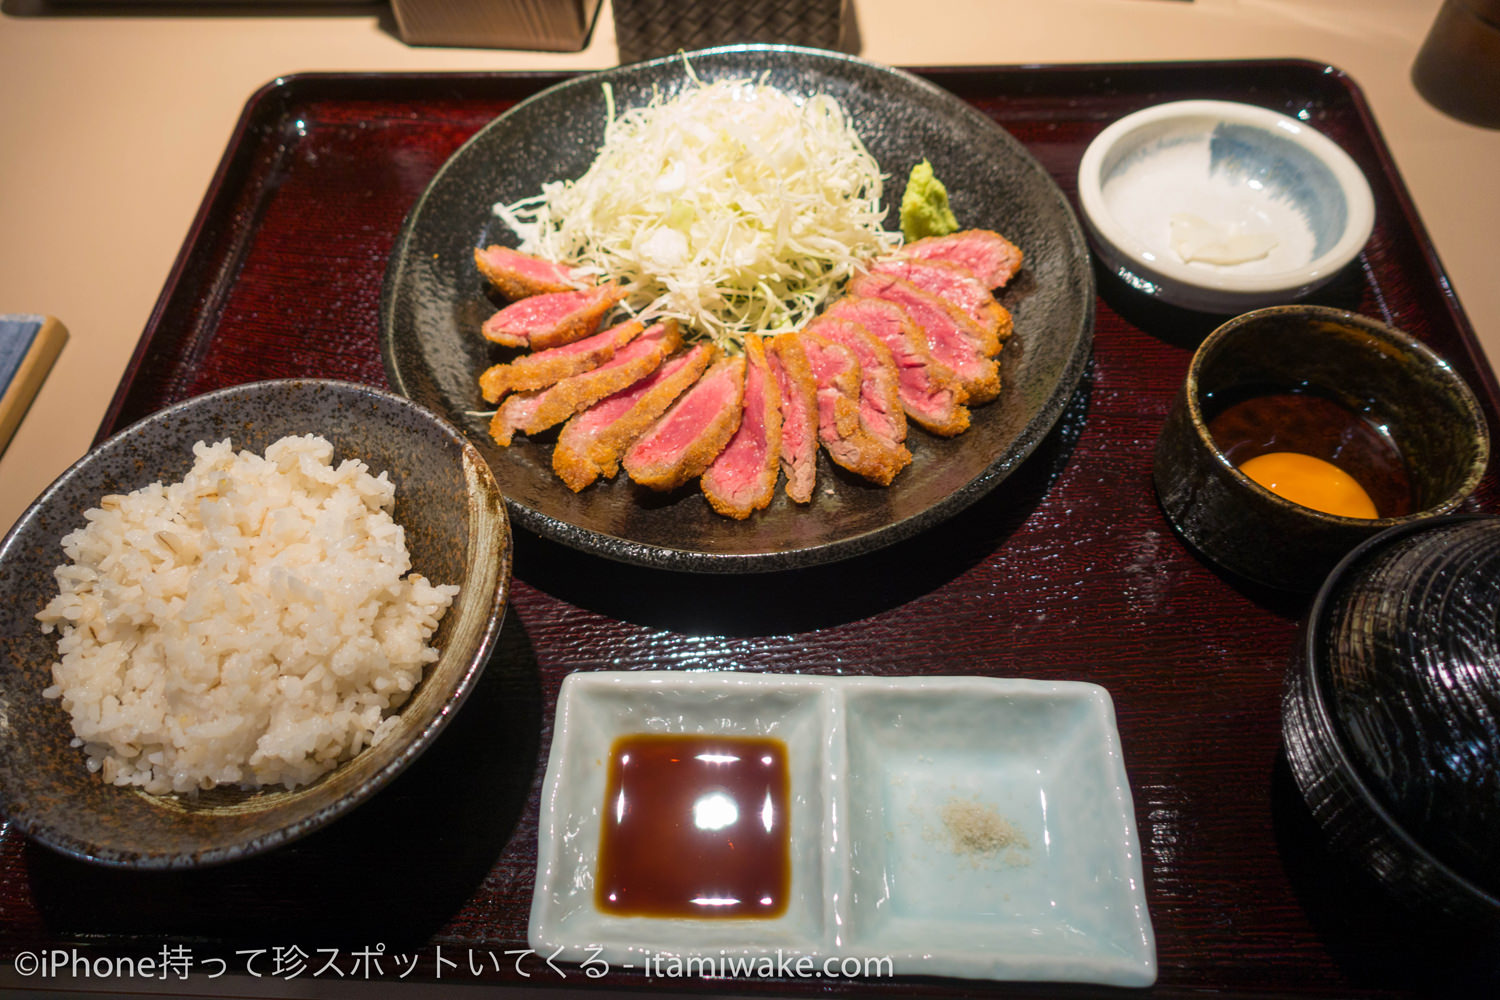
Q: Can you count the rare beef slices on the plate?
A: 14